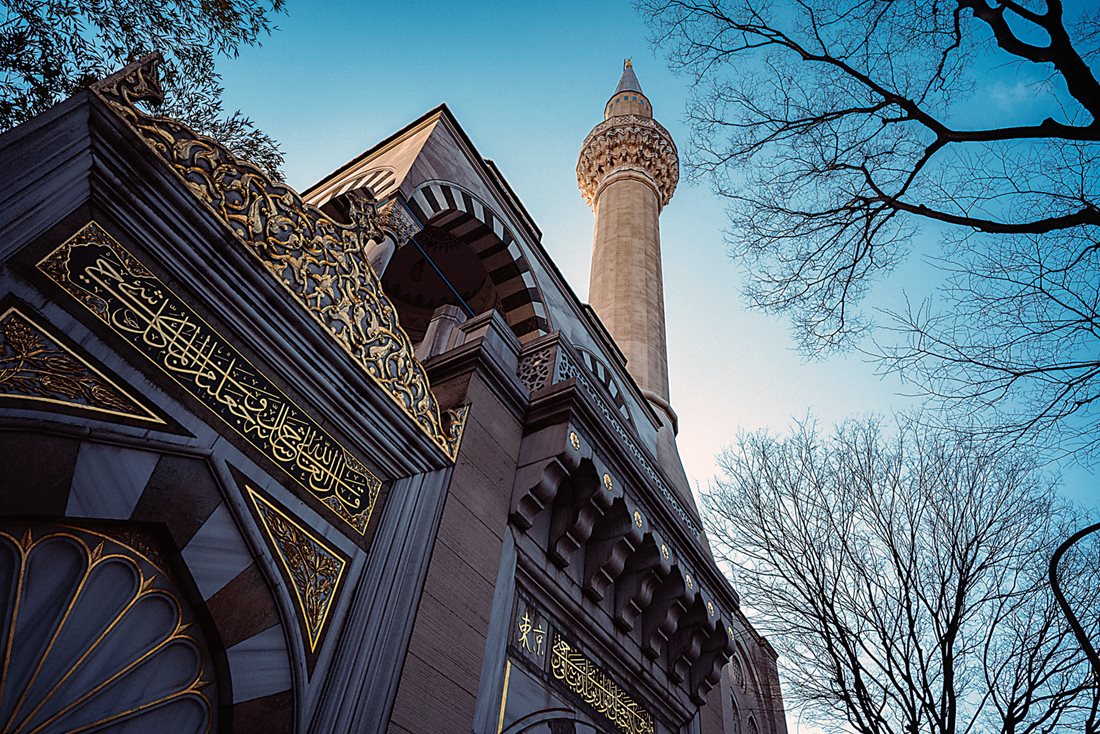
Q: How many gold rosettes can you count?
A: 7